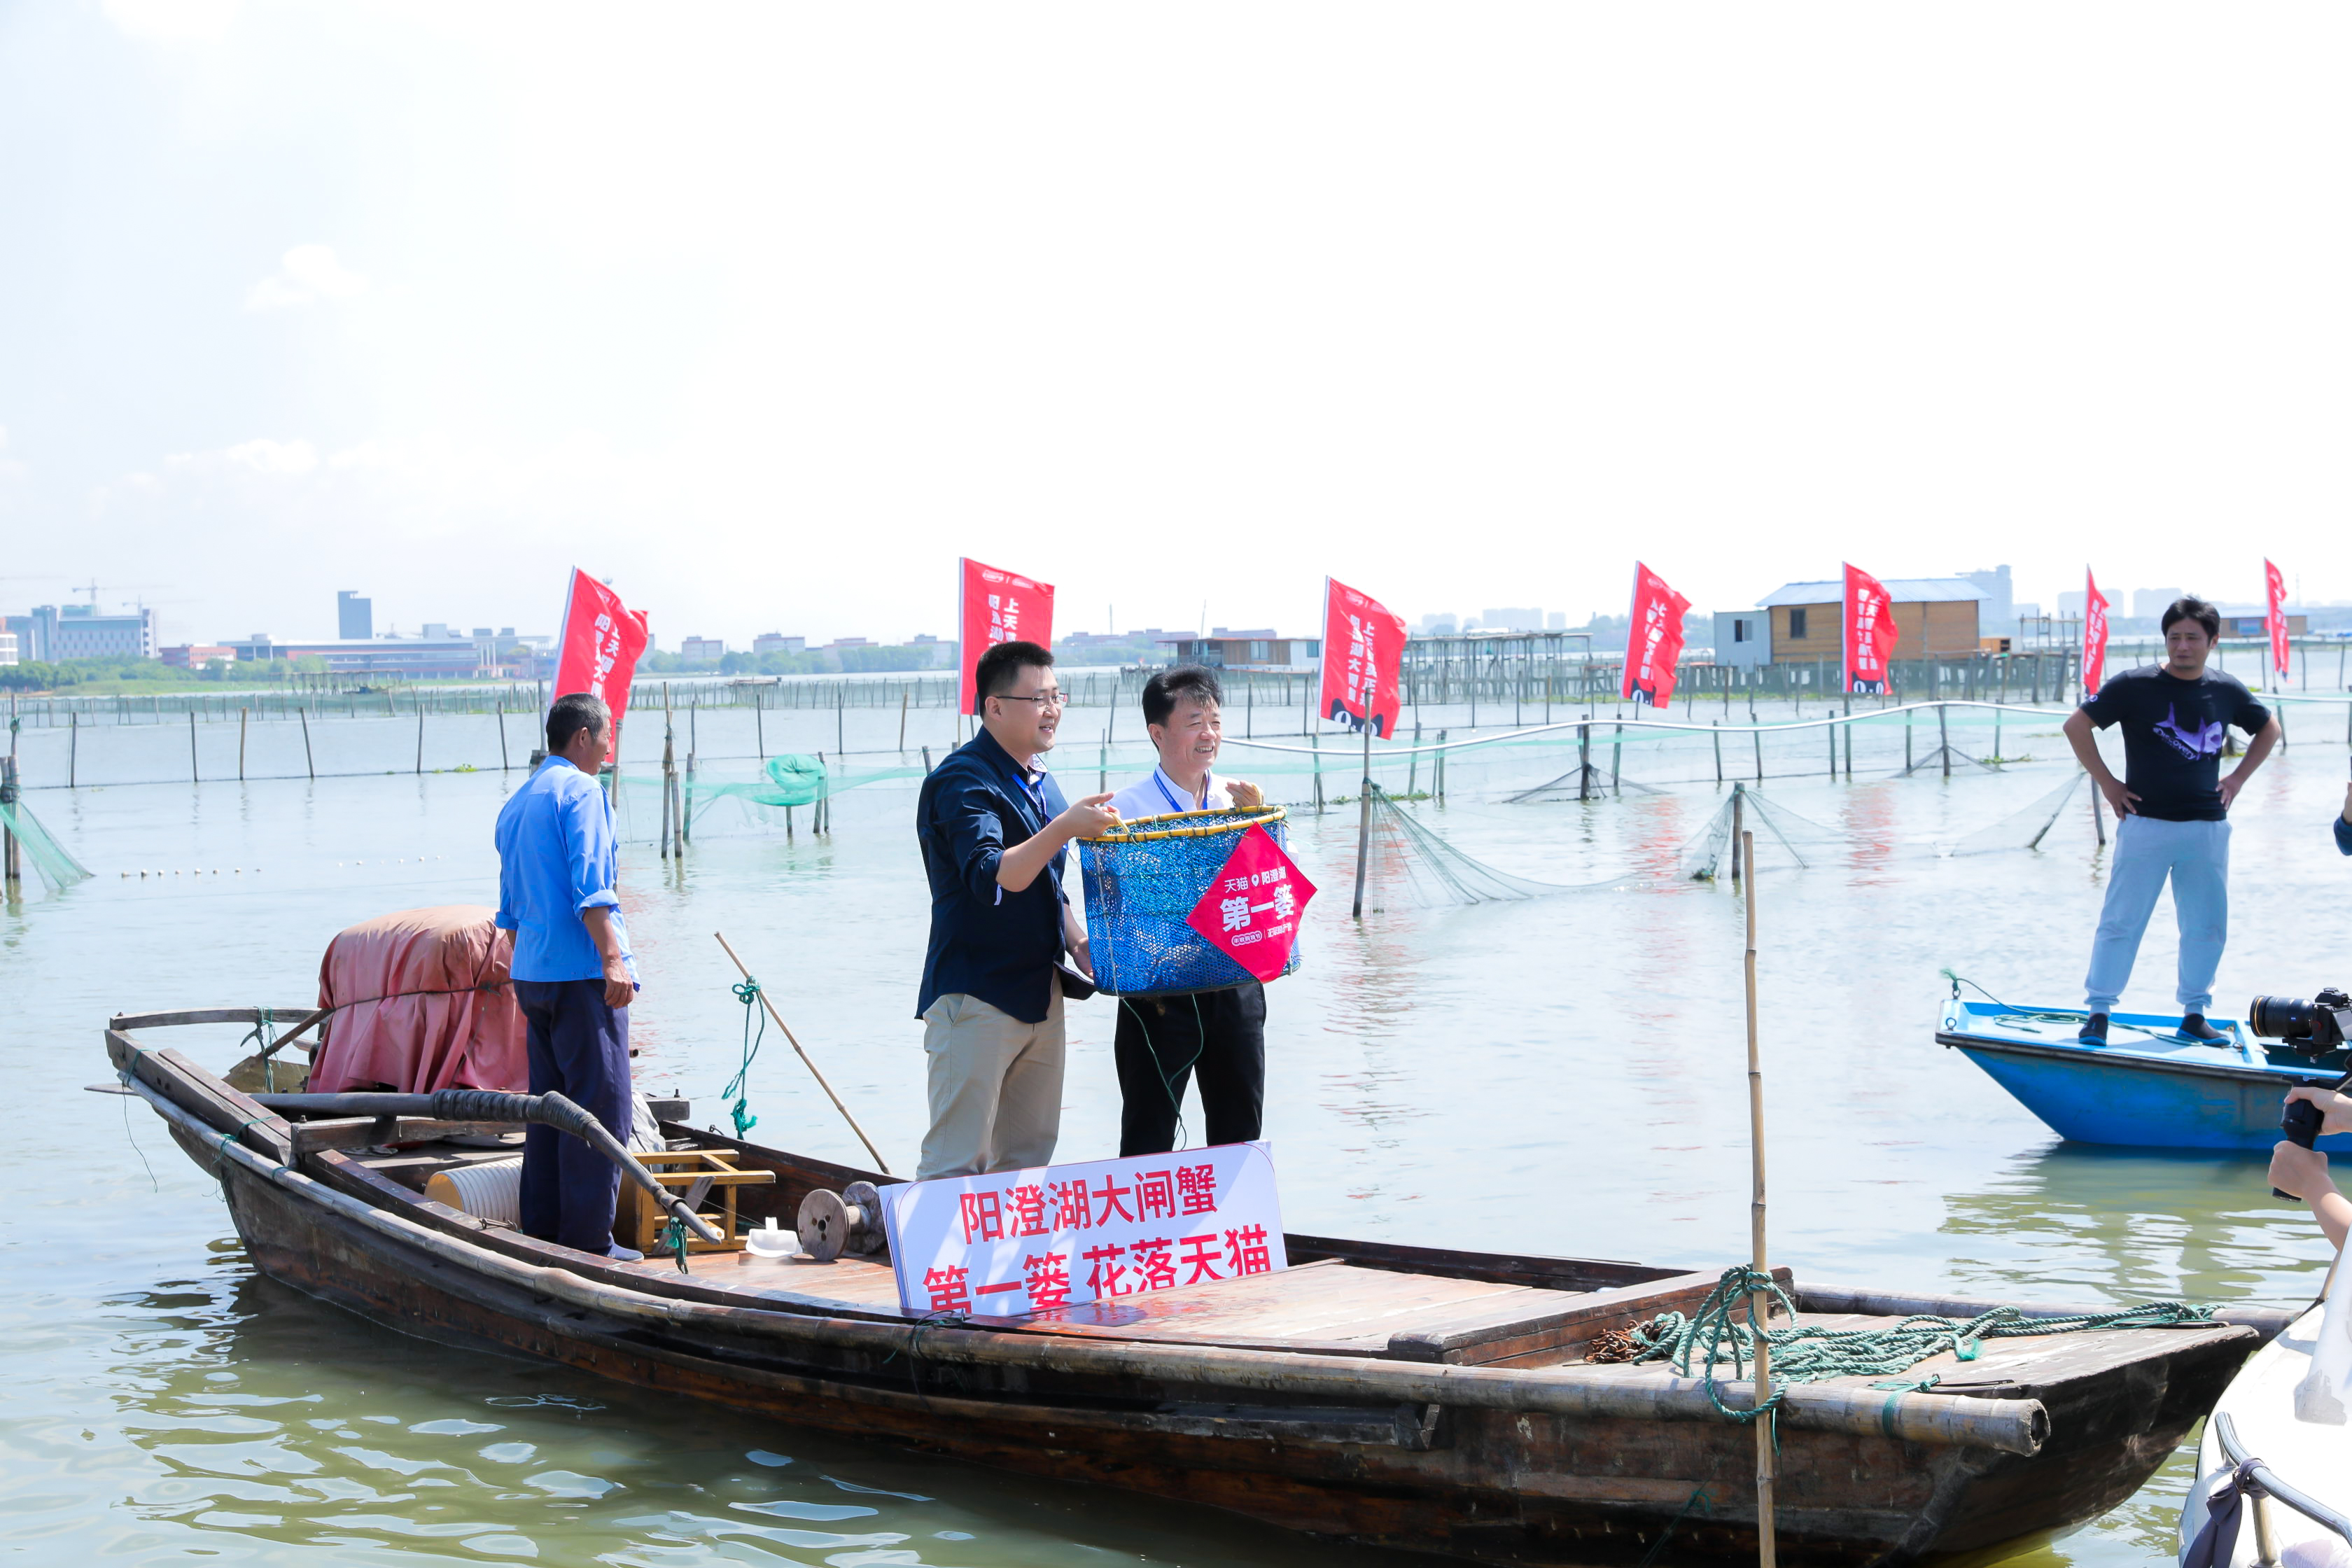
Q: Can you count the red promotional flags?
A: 7